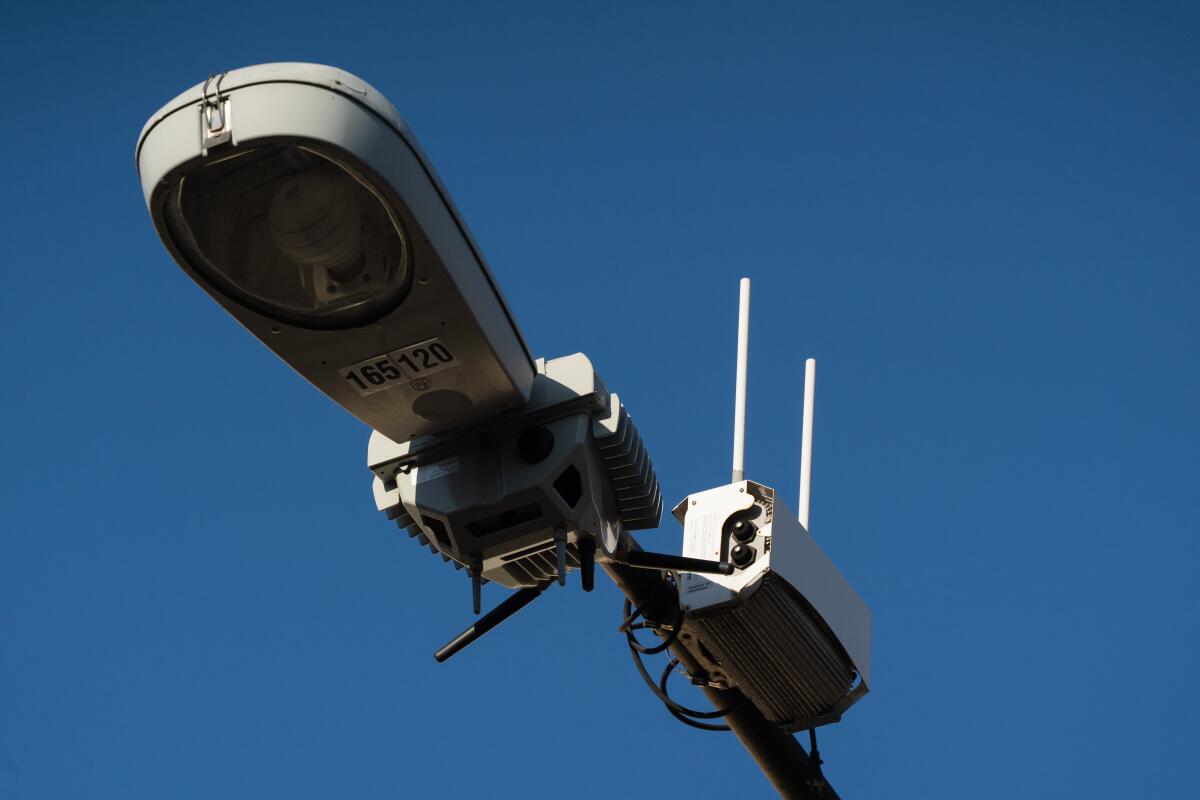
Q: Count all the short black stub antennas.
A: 3